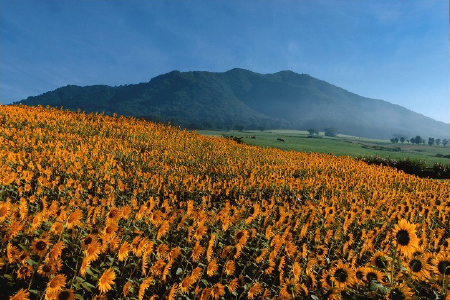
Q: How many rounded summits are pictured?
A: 3